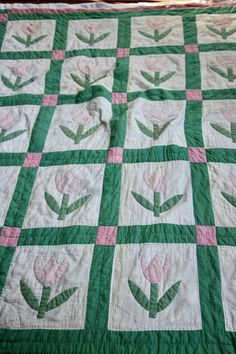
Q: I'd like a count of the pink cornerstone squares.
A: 12